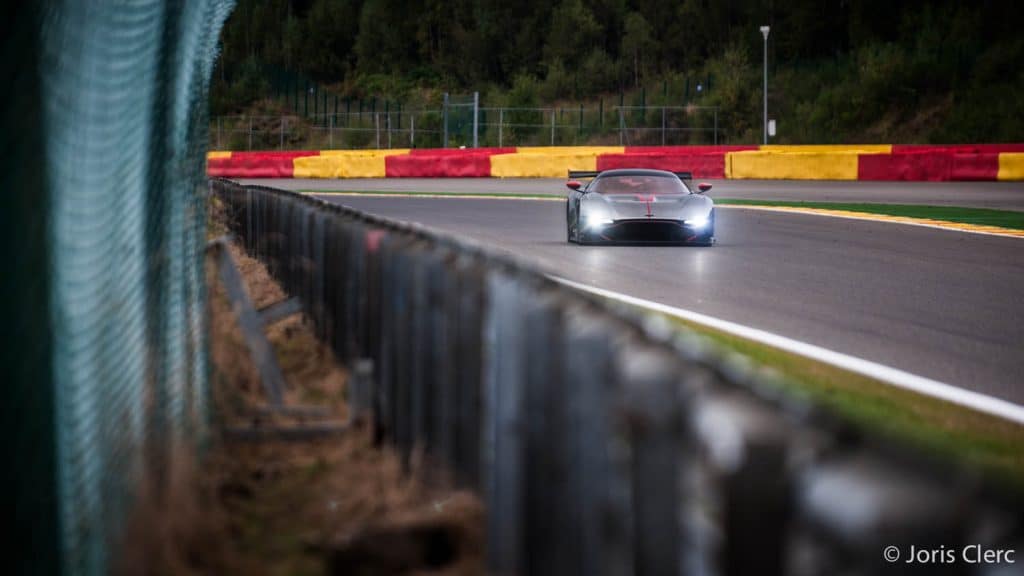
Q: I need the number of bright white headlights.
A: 2